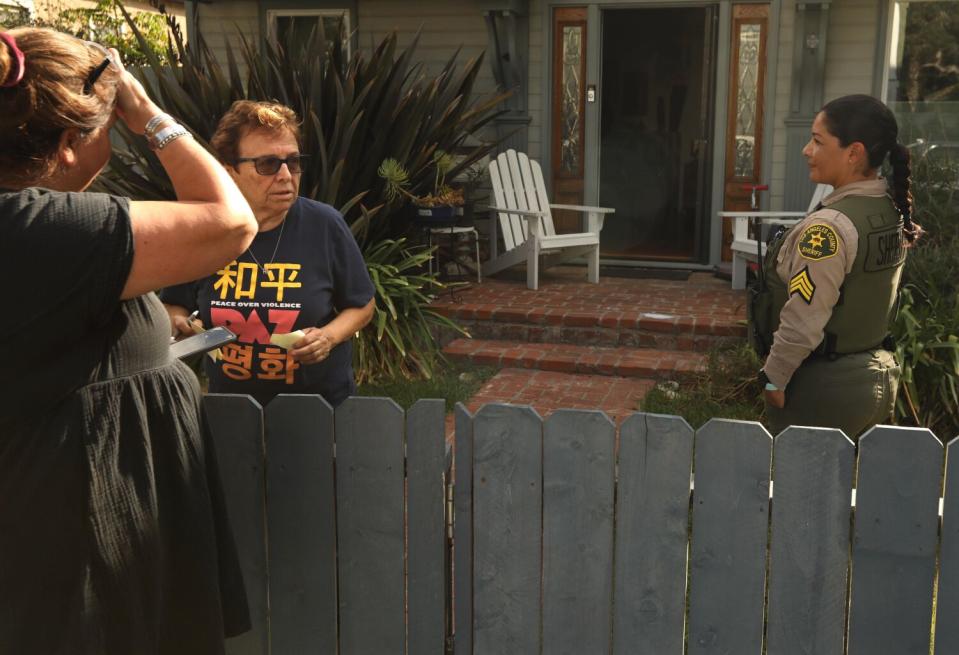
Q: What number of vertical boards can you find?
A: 12